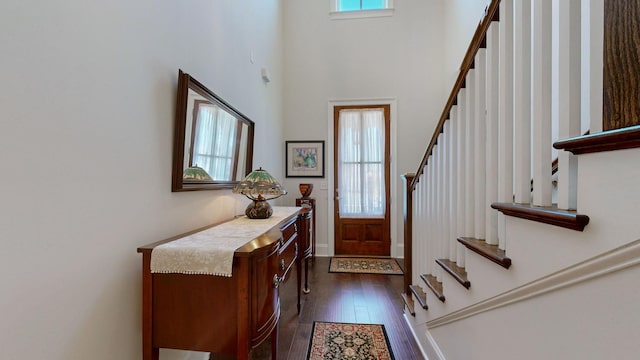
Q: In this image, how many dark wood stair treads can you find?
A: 7